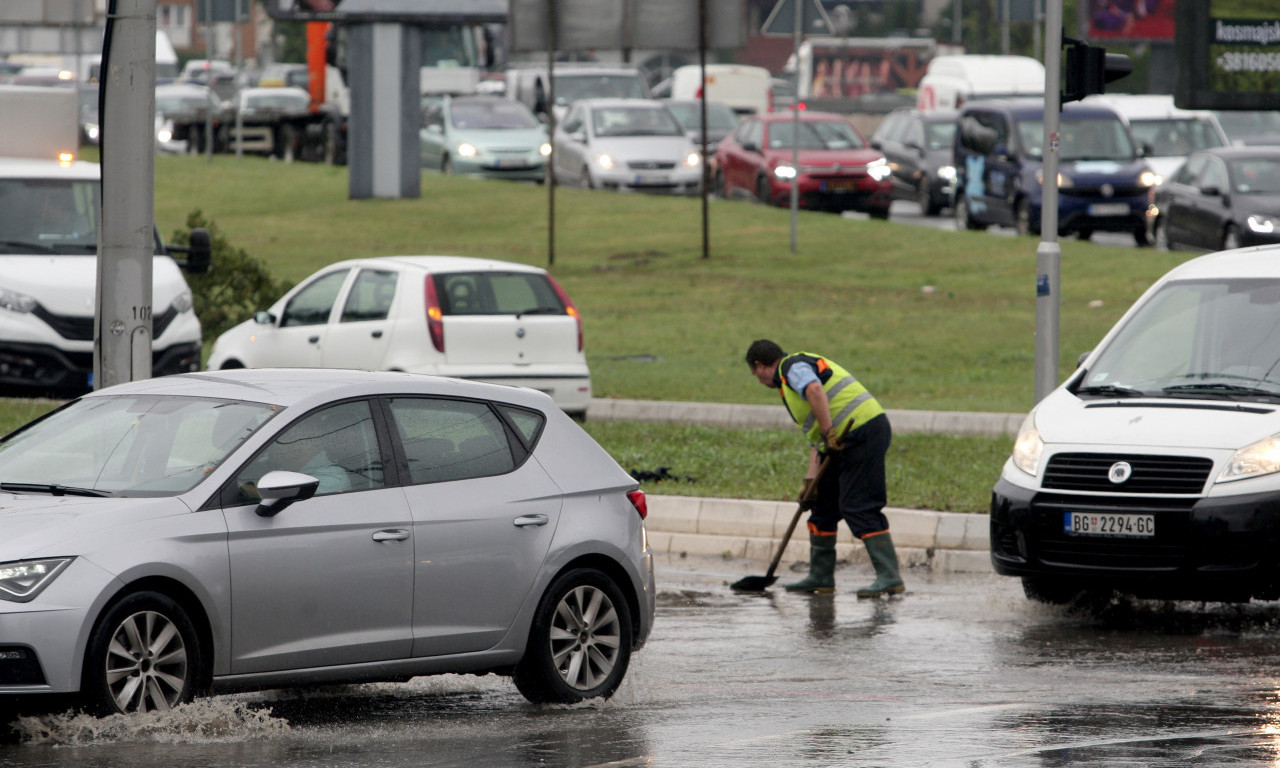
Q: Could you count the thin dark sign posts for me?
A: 2